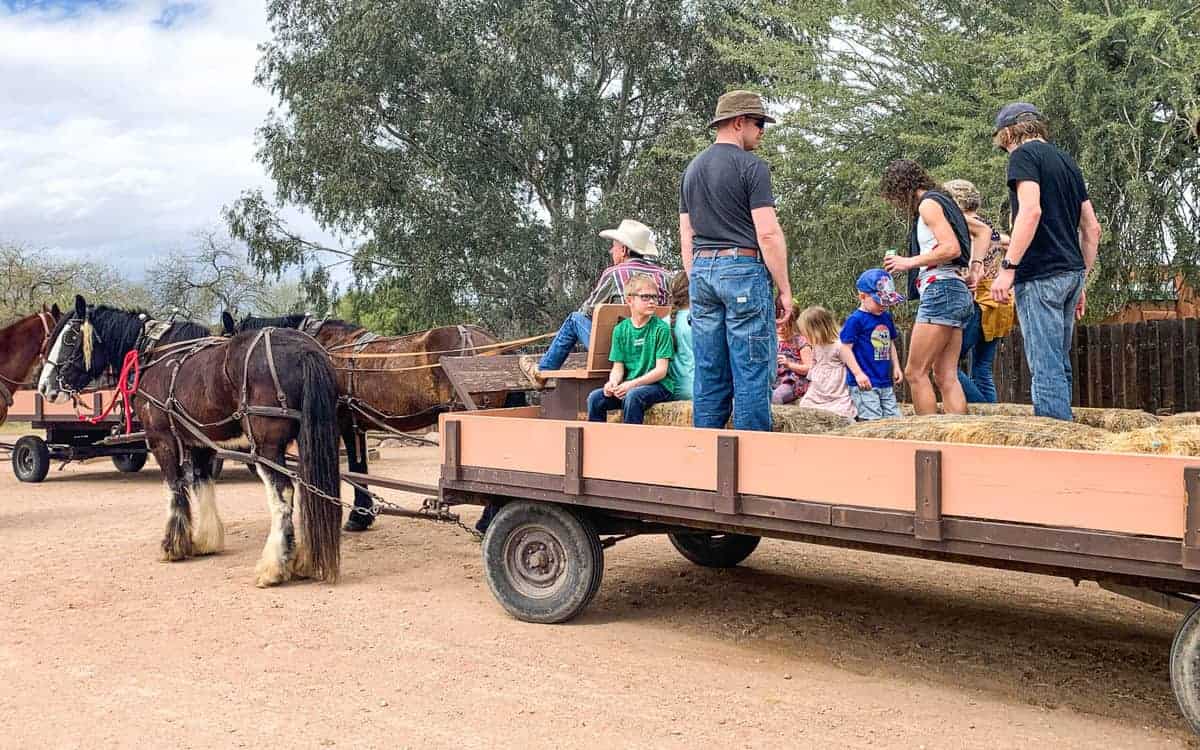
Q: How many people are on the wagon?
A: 10